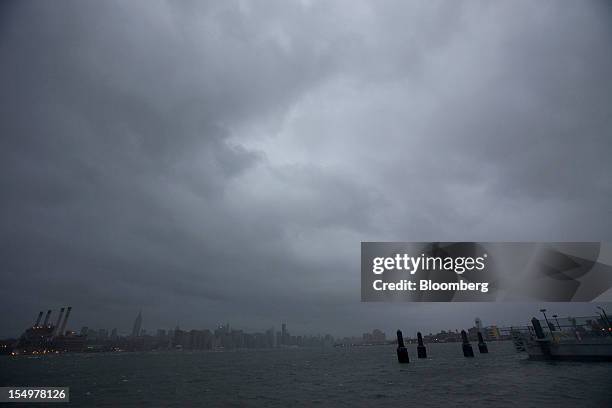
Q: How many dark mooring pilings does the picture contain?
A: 4